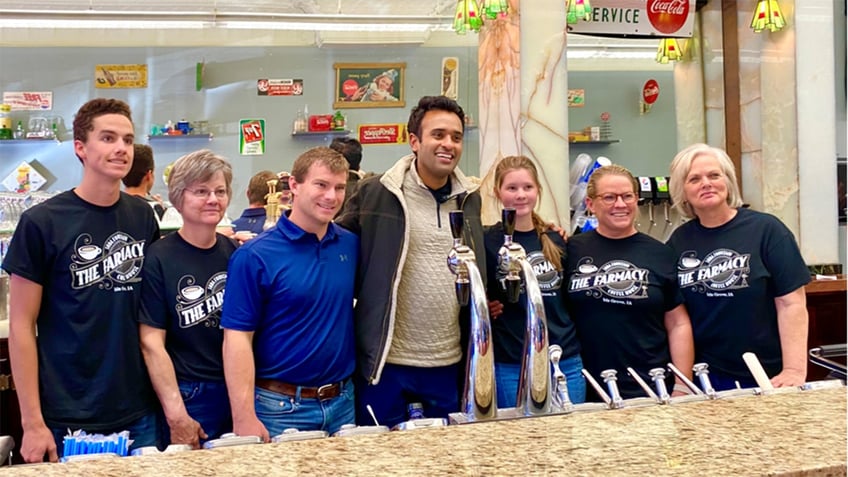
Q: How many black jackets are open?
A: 1